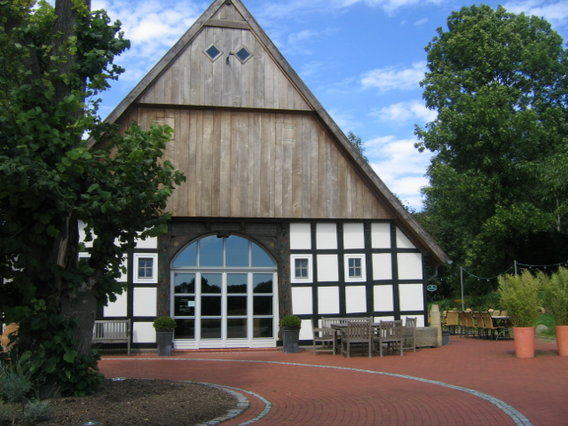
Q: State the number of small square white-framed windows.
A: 3